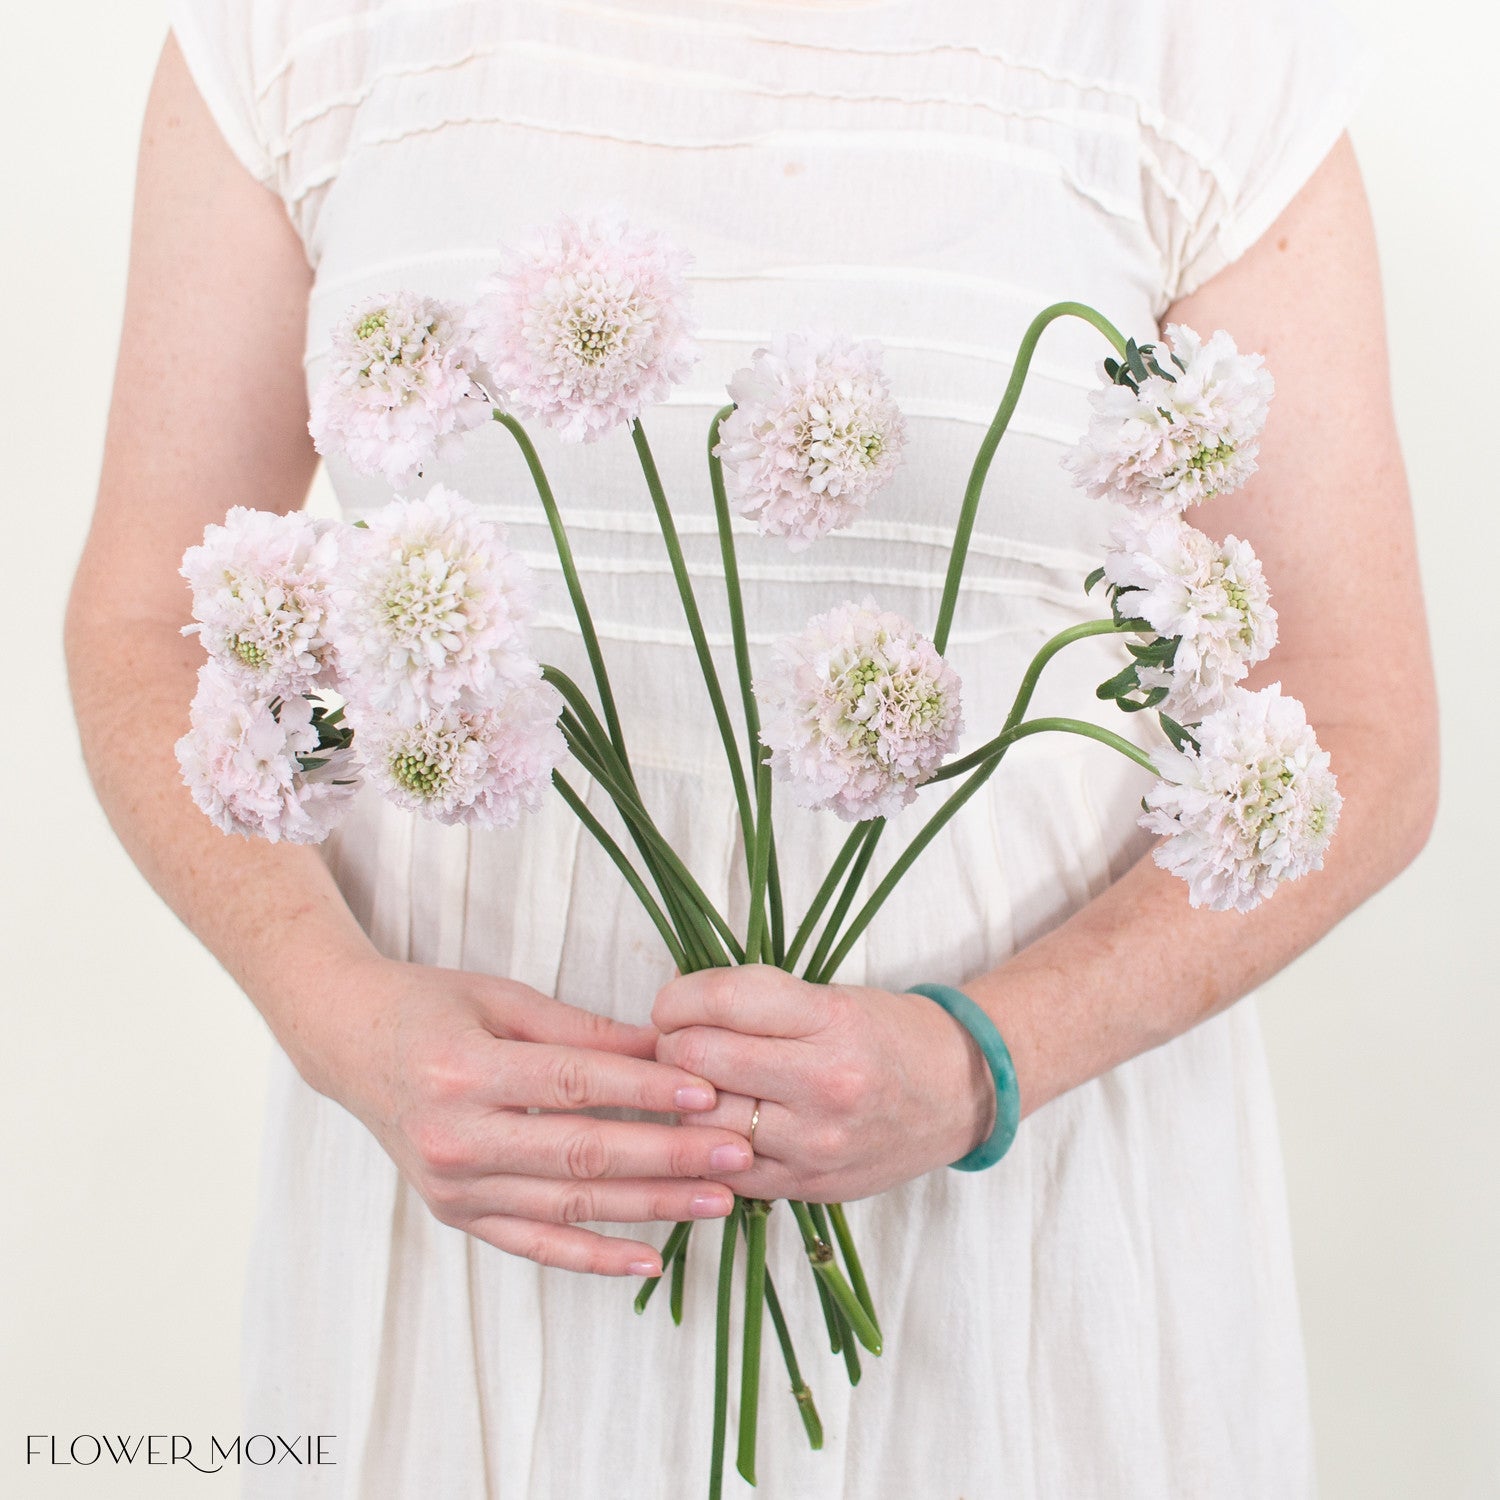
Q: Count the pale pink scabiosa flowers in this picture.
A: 11